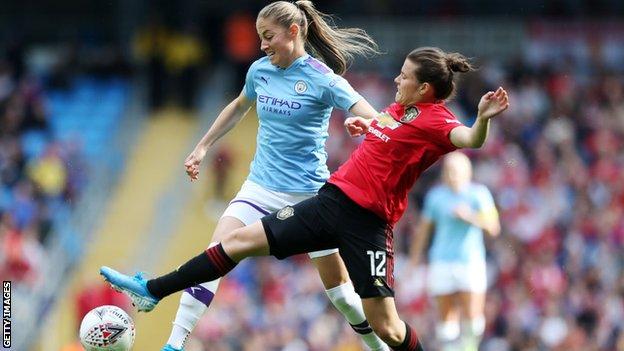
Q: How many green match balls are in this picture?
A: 0